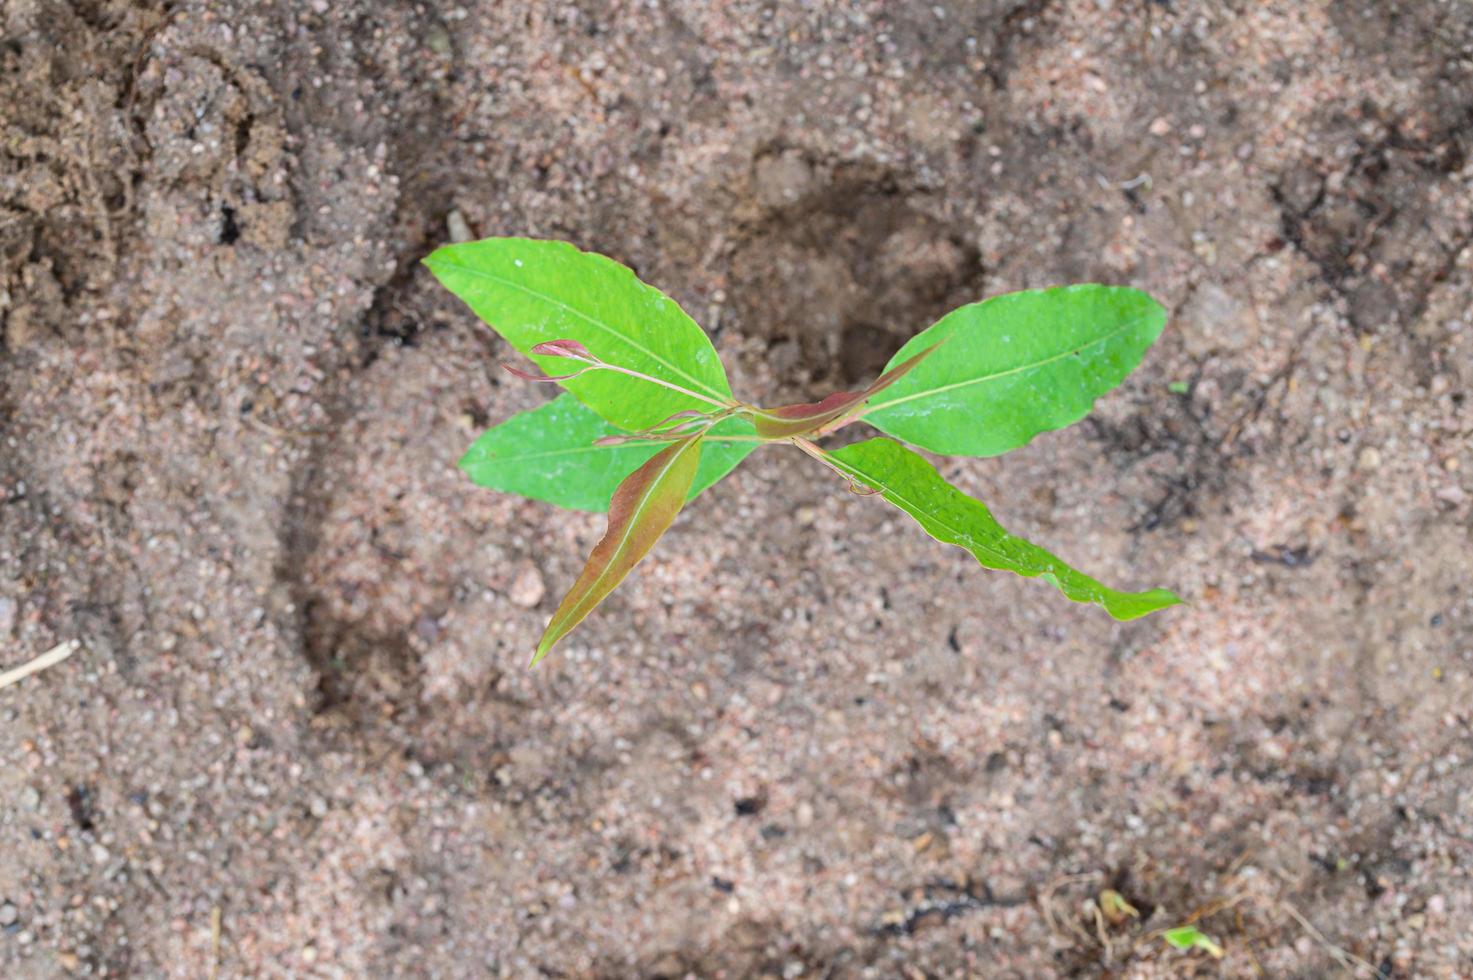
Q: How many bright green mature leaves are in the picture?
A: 4